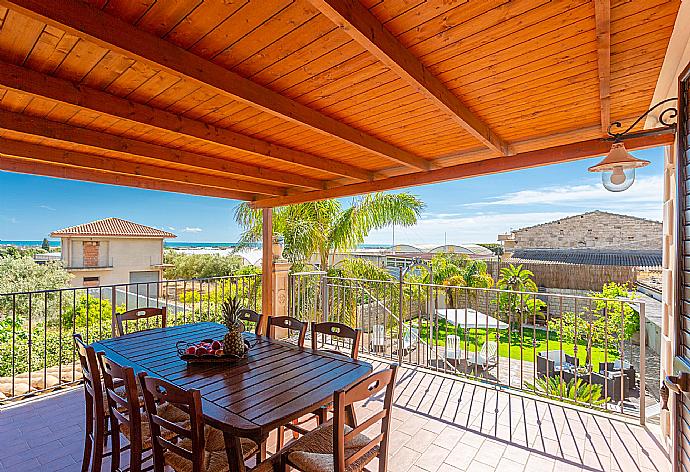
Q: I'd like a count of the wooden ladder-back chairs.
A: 8